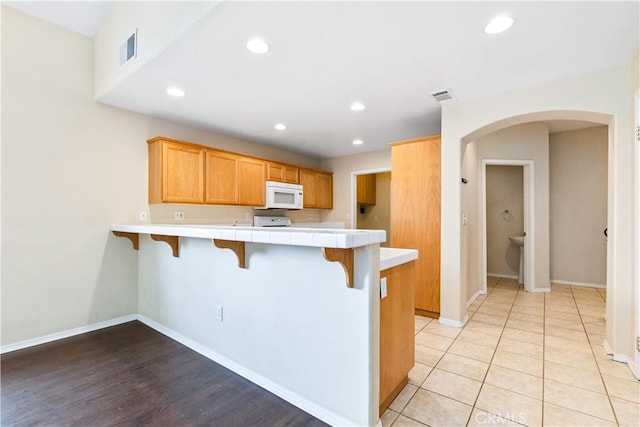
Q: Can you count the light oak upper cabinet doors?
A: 7